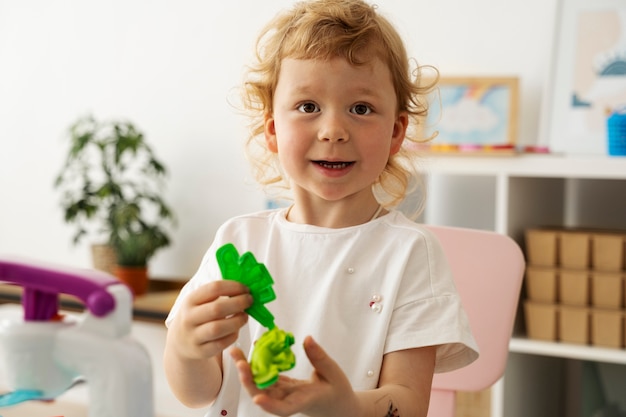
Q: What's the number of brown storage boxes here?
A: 9